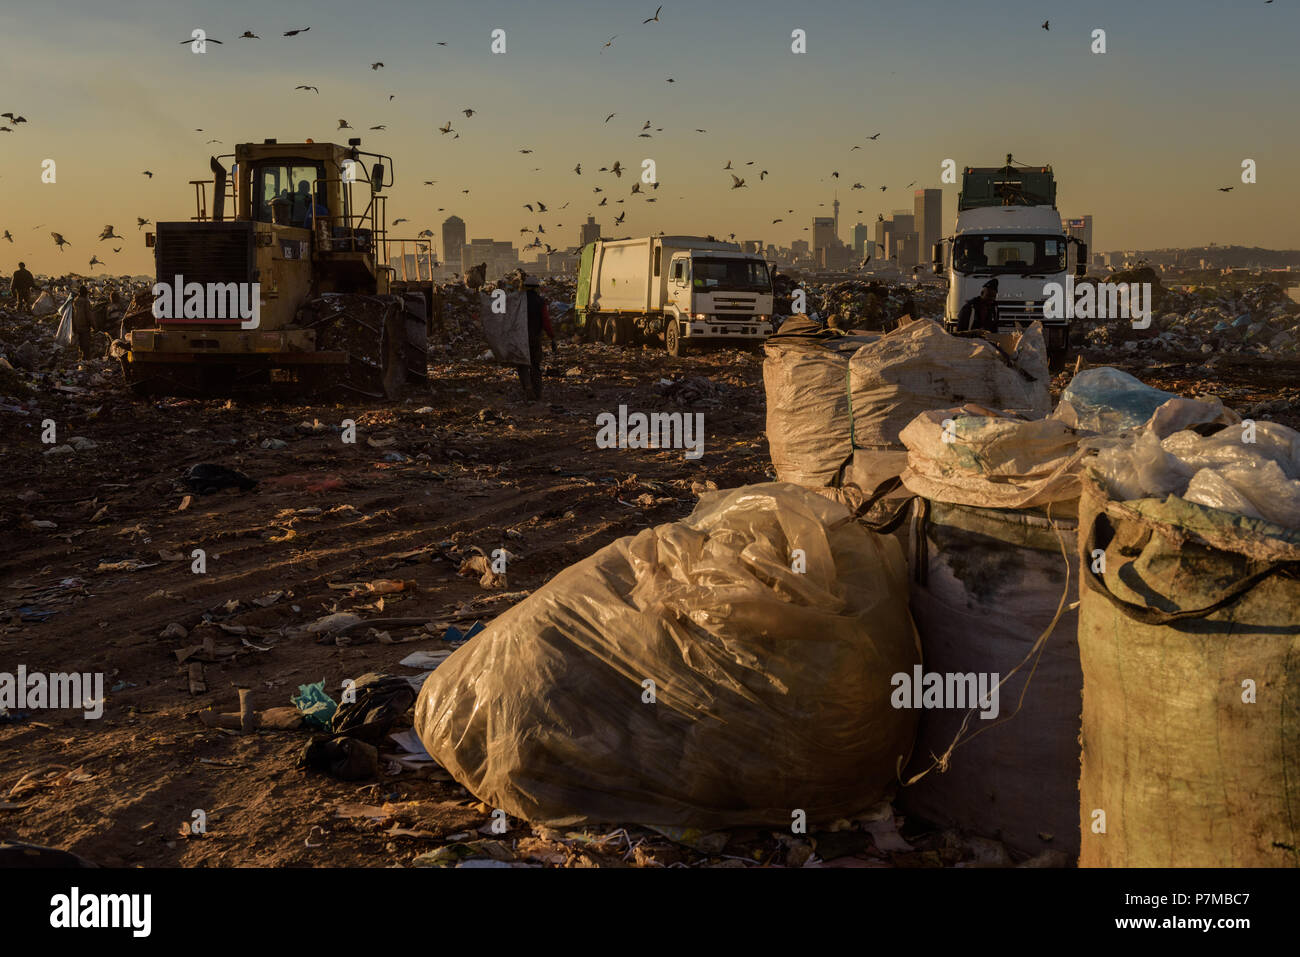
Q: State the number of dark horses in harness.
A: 0